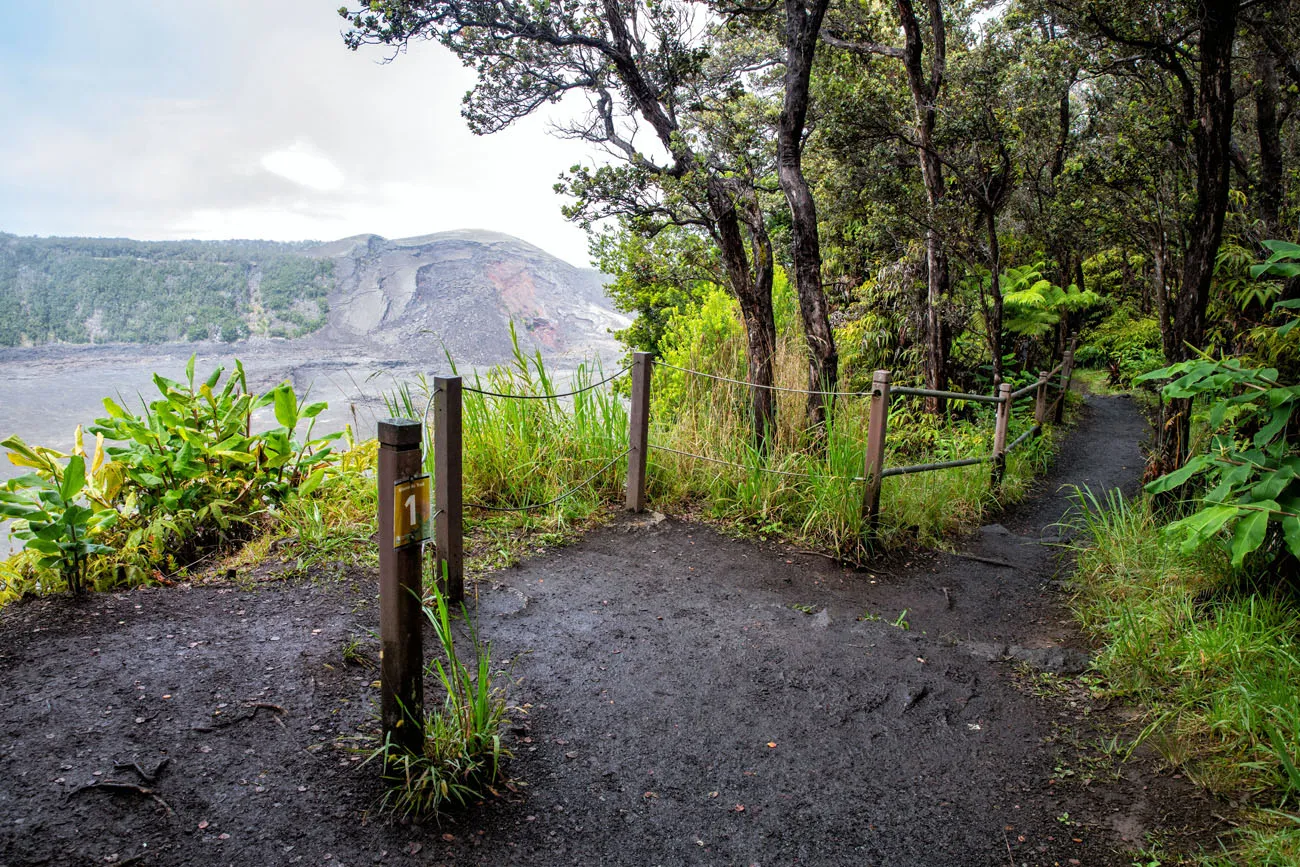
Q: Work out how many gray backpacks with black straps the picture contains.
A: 0